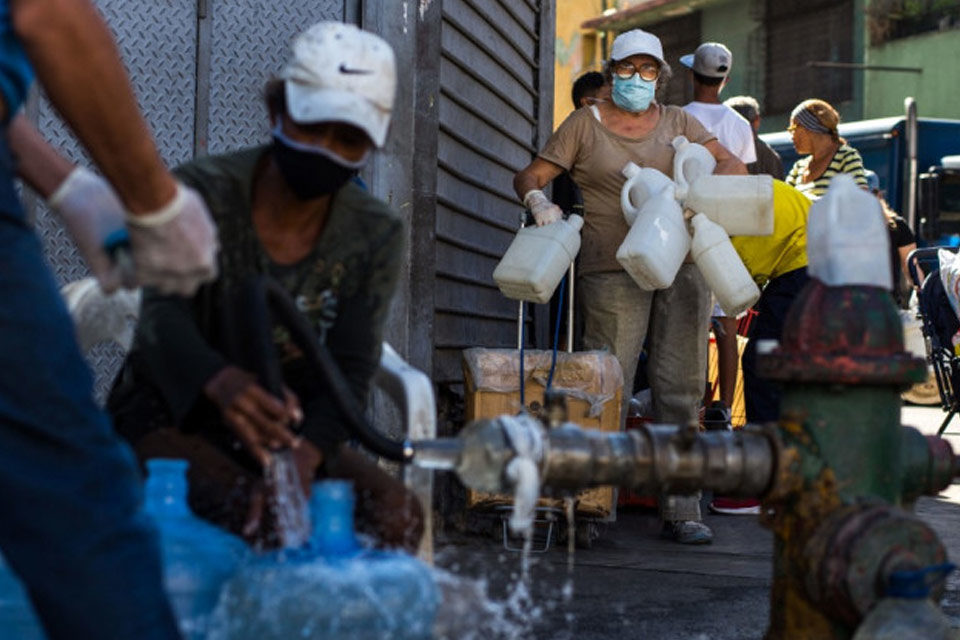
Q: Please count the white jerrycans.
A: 7